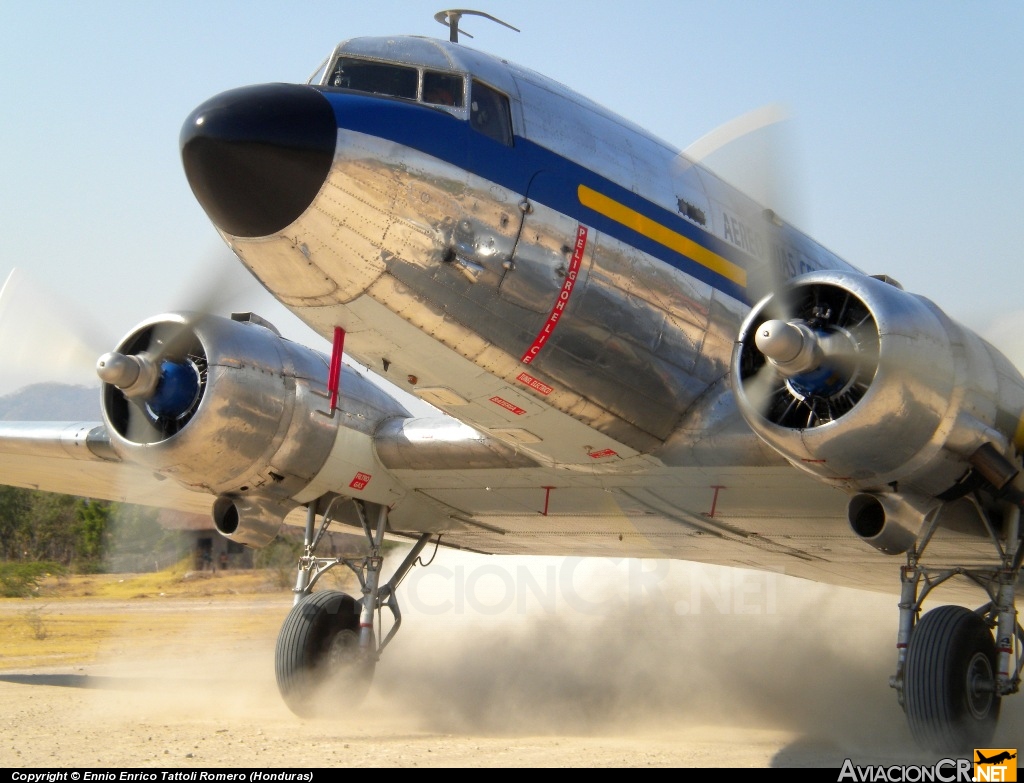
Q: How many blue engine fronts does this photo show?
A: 2